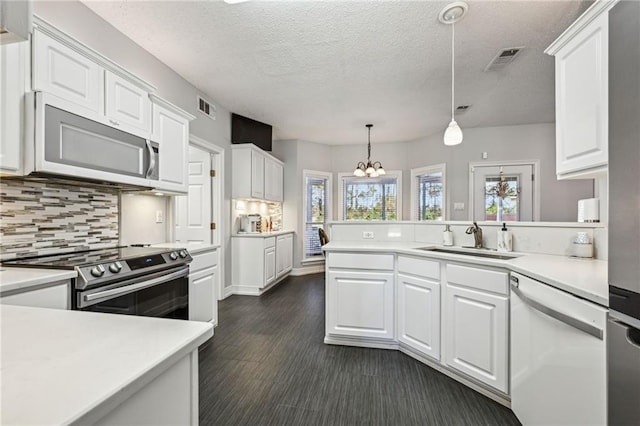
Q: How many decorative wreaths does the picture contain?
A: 1